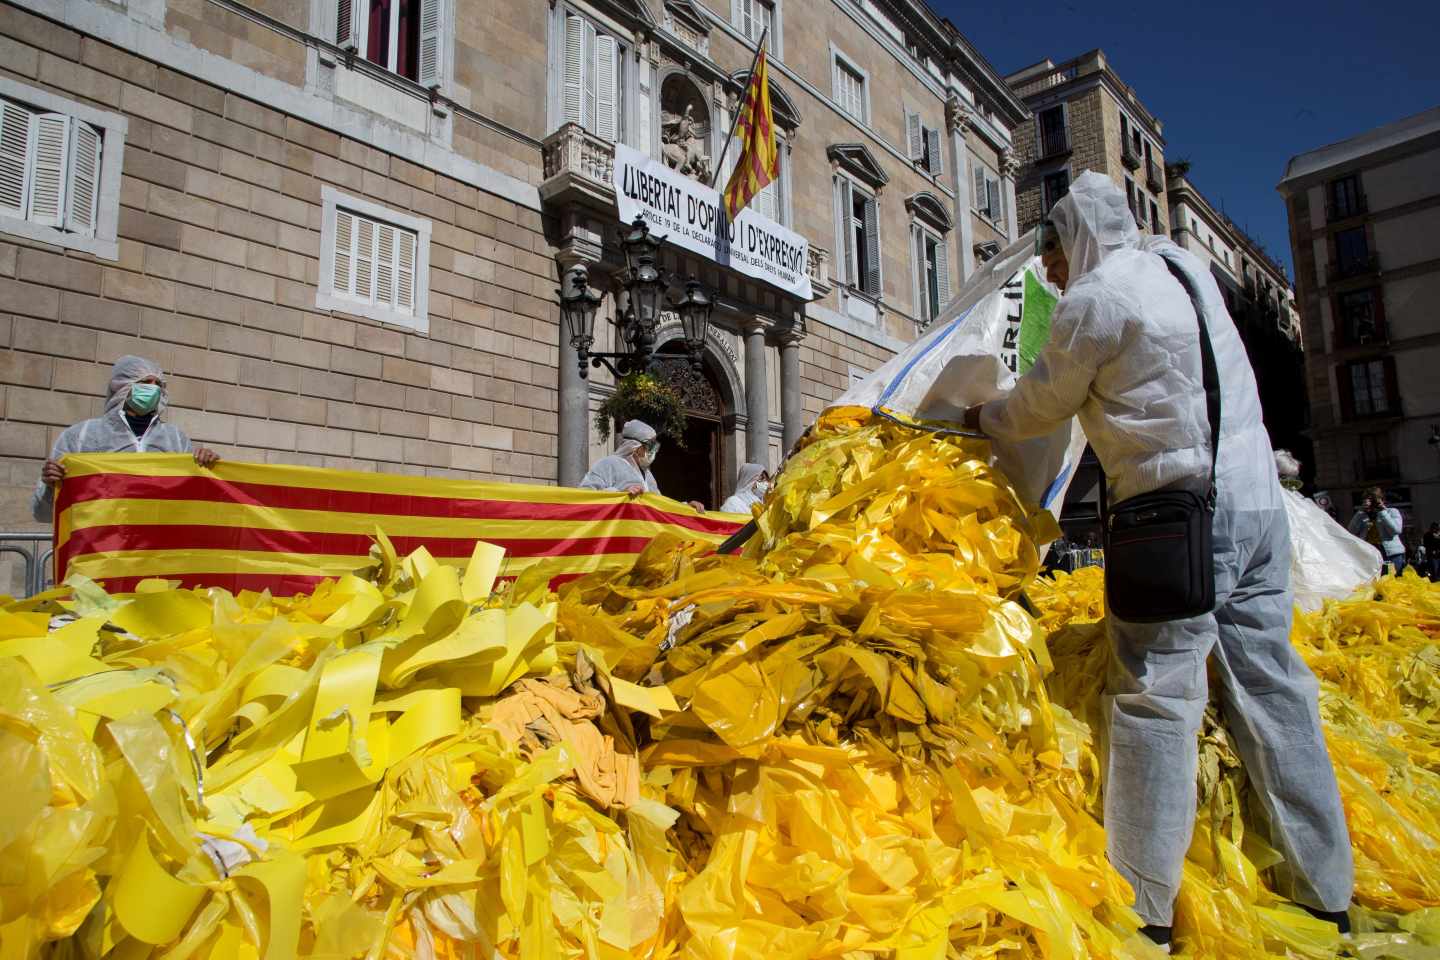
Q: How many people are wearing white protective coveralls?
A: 4